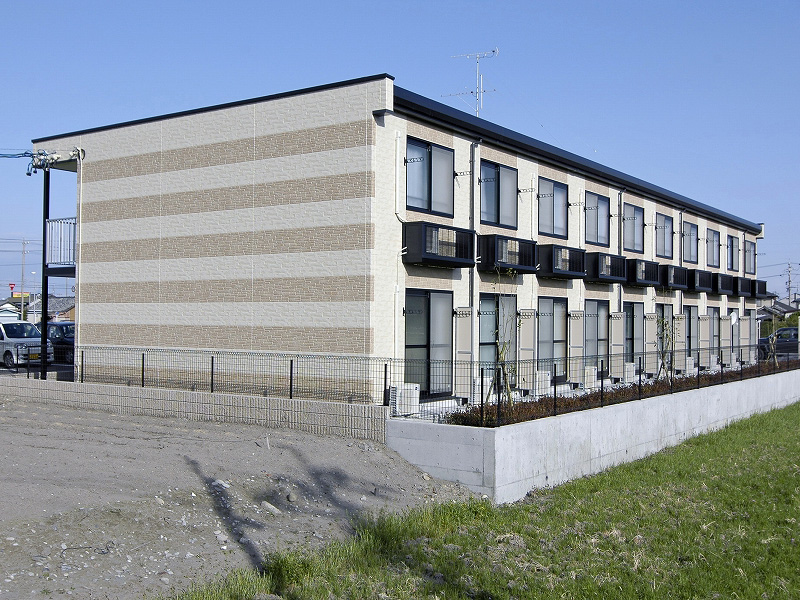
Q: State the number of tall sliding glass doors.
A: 10